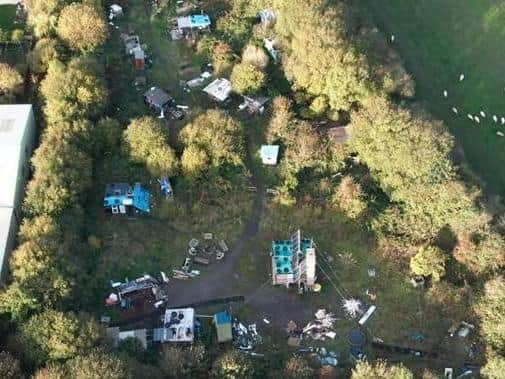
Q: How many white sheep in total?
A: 10